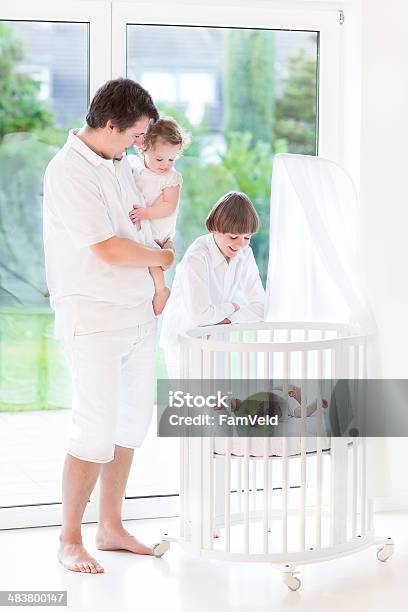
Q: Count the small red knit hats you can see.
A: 0